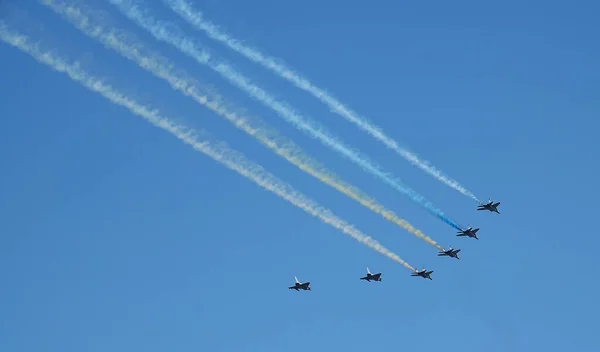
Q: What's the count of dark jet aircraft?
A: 6